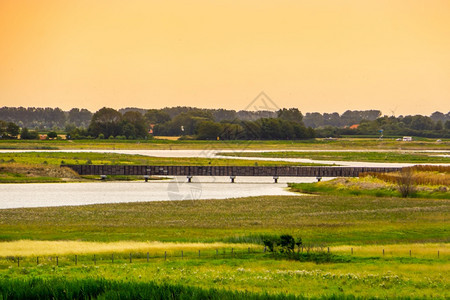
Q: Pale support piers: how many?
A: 6